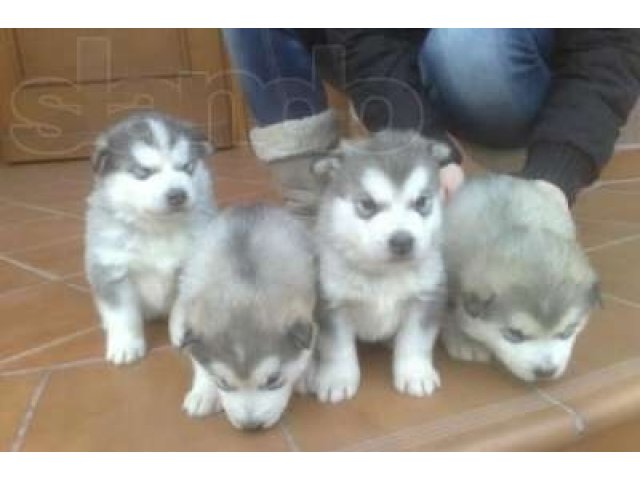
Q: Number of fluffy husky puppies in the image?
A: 4